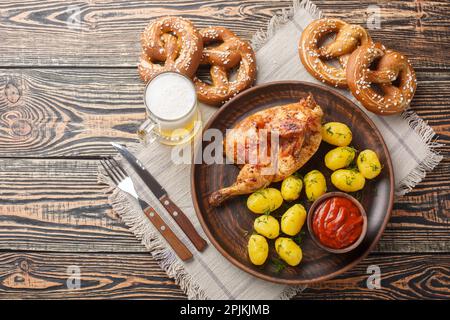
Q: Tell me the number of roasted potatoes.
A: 11